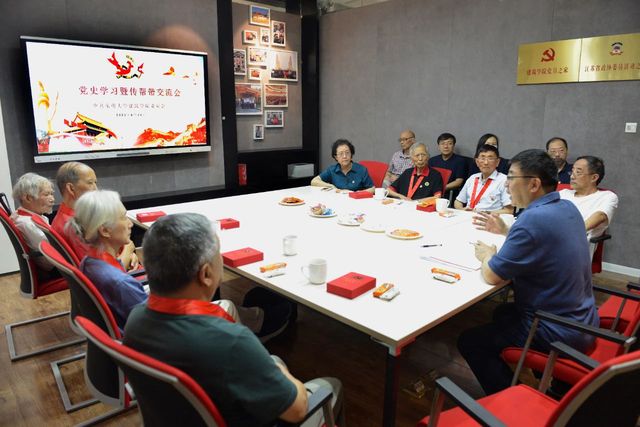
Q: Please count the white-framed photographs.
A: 12